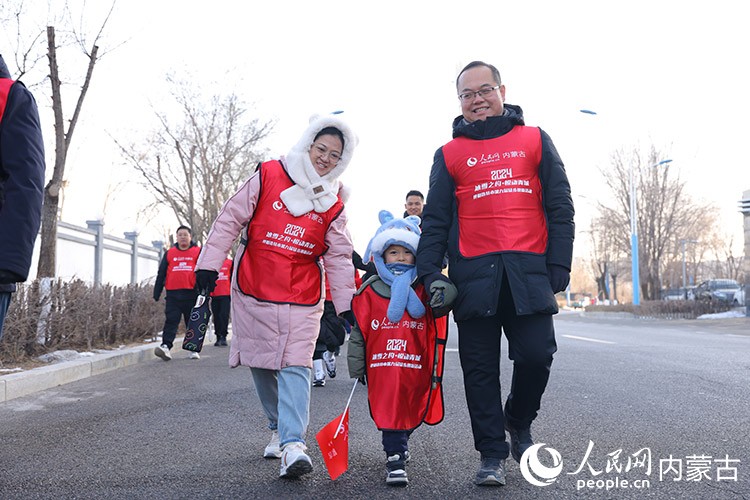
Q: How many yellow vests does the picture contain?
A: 0